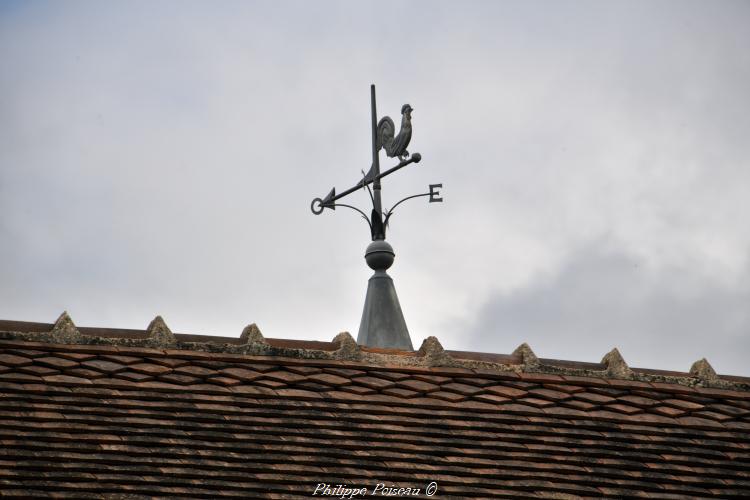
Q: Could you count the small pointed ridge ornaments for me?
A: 8